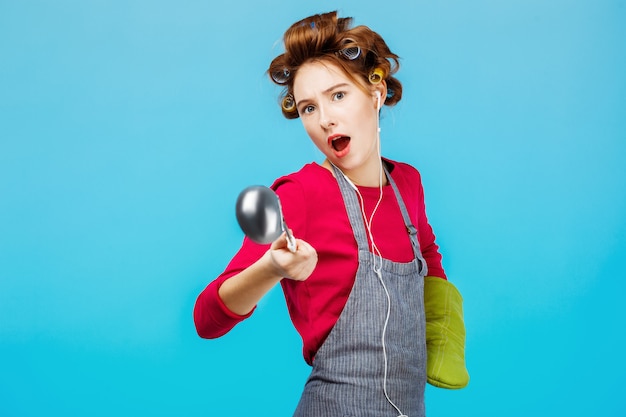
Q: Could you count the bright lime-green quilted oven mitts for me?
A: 1